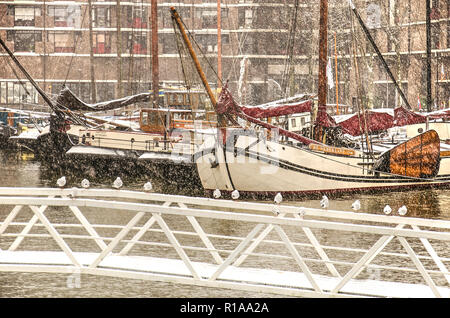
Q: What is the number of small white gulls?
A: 14